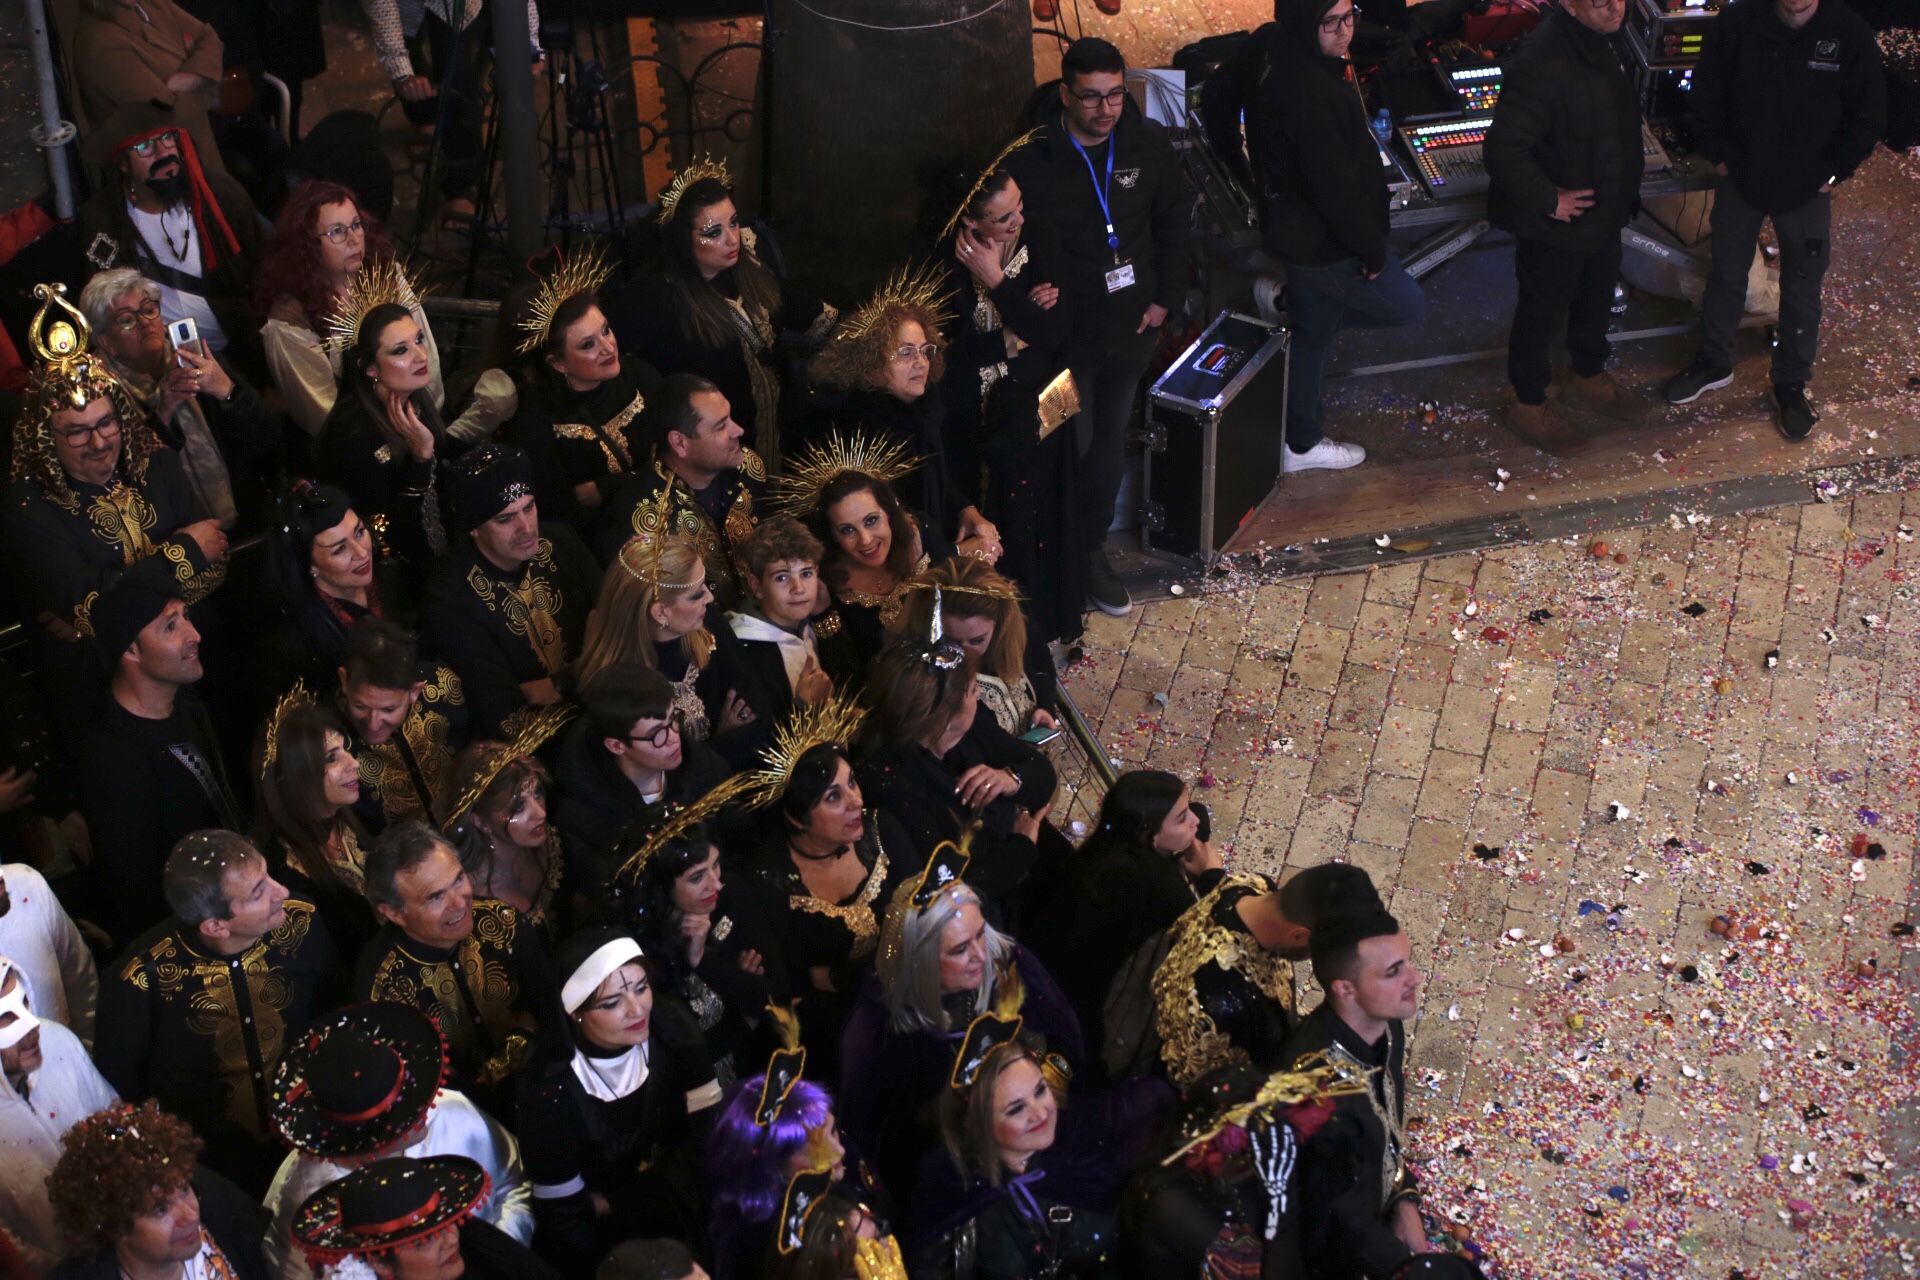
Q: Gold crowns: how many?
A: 12